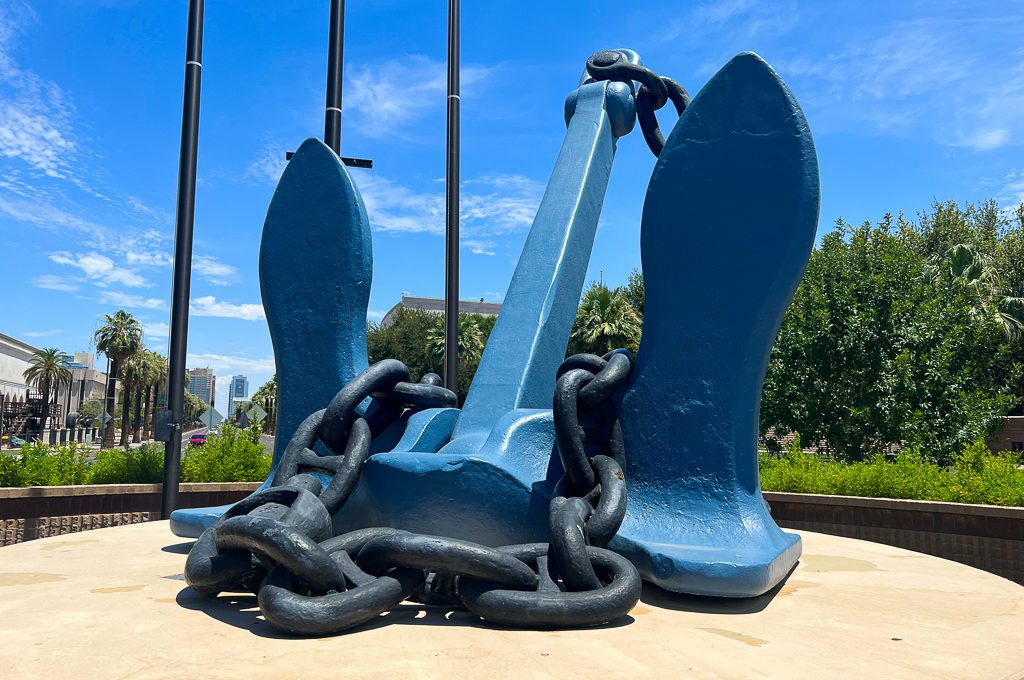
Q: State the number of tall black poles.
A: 3